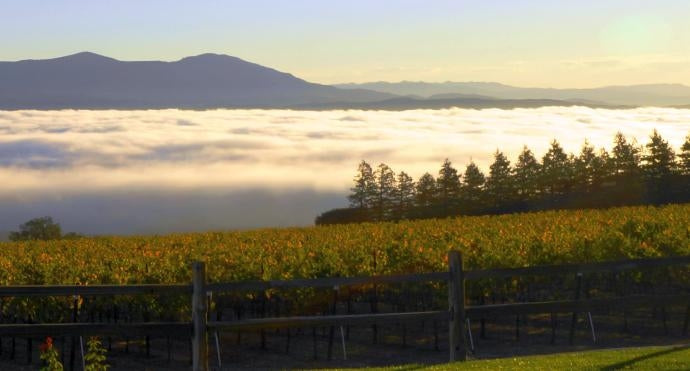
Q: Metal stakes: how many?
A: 5